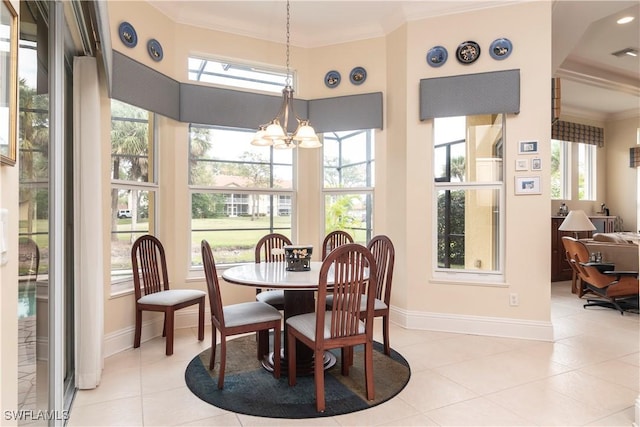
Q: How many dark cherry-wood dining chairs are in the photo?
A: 6